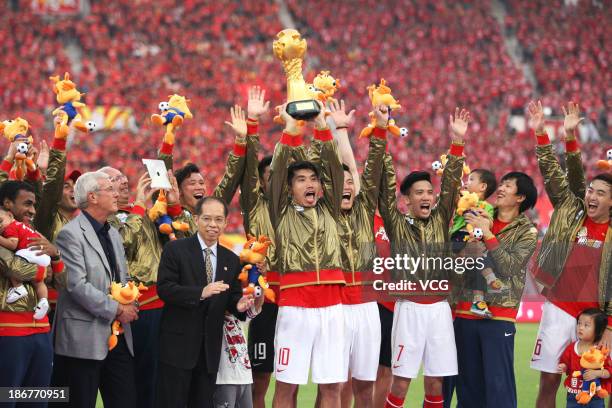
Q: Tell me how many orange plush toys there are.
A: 12